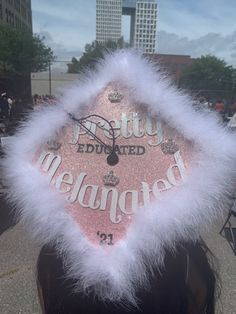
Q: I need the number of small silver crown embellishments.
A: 4